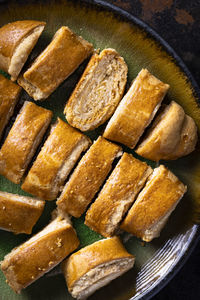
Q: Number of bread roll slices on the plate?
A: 14